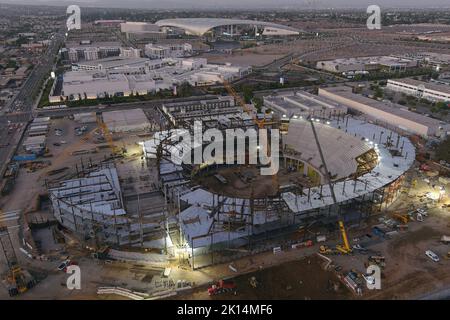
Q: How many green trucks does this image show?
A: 0